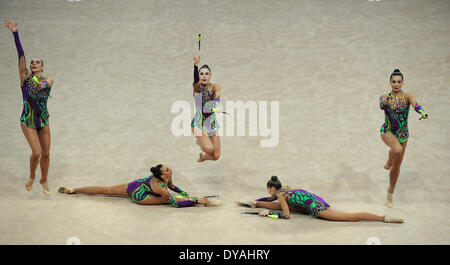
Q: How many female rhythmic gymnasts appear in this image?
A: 5